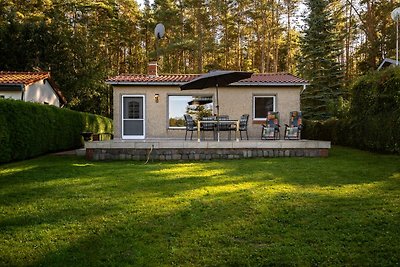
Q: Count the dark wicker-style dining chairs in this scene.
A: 4